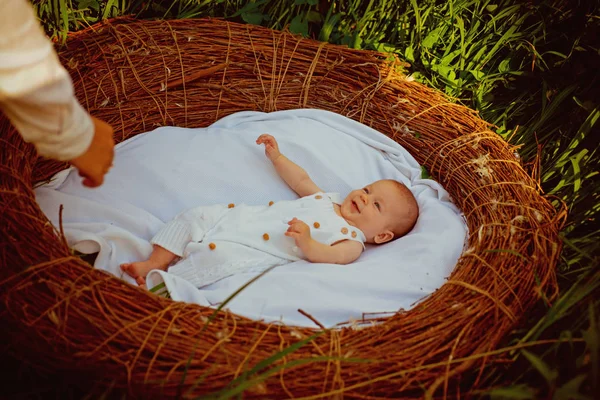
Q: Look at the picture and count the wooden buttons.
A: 8